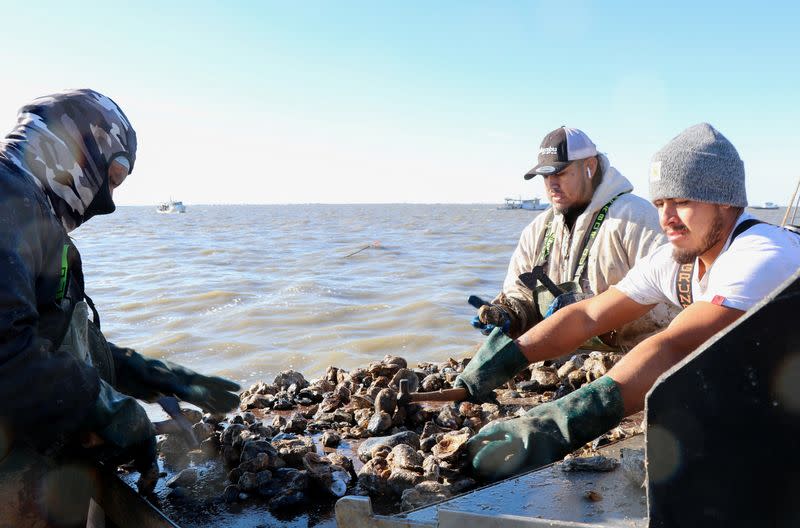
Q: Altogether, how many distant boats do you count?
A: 3